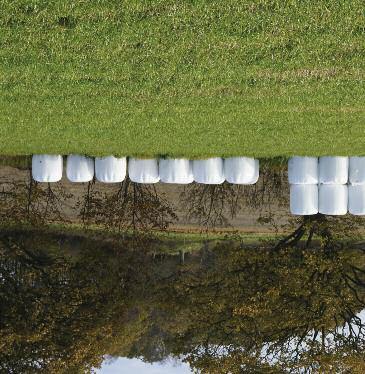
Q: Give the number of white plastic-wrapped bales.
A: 13